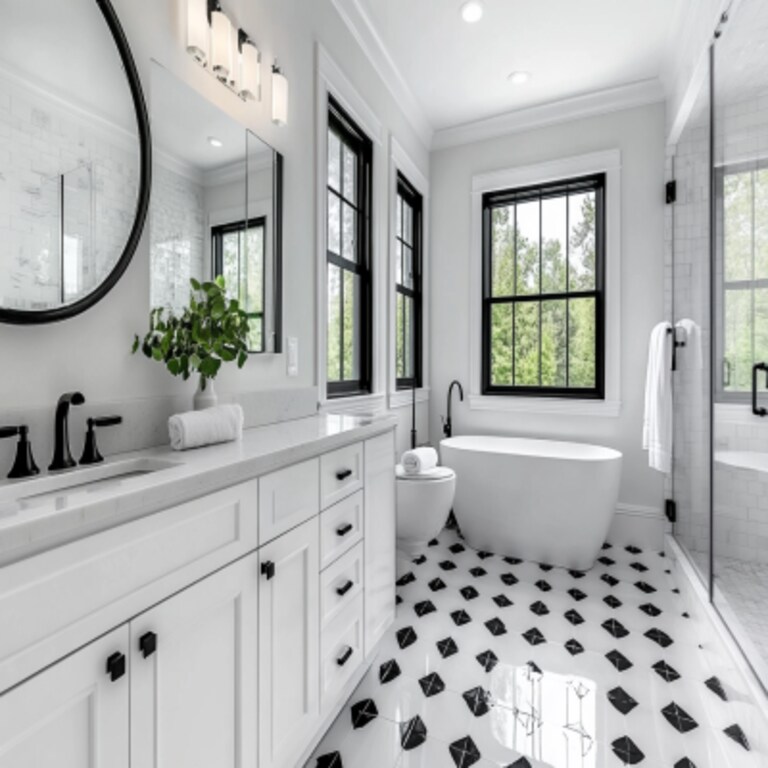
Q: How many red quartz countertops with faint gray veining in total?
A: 0